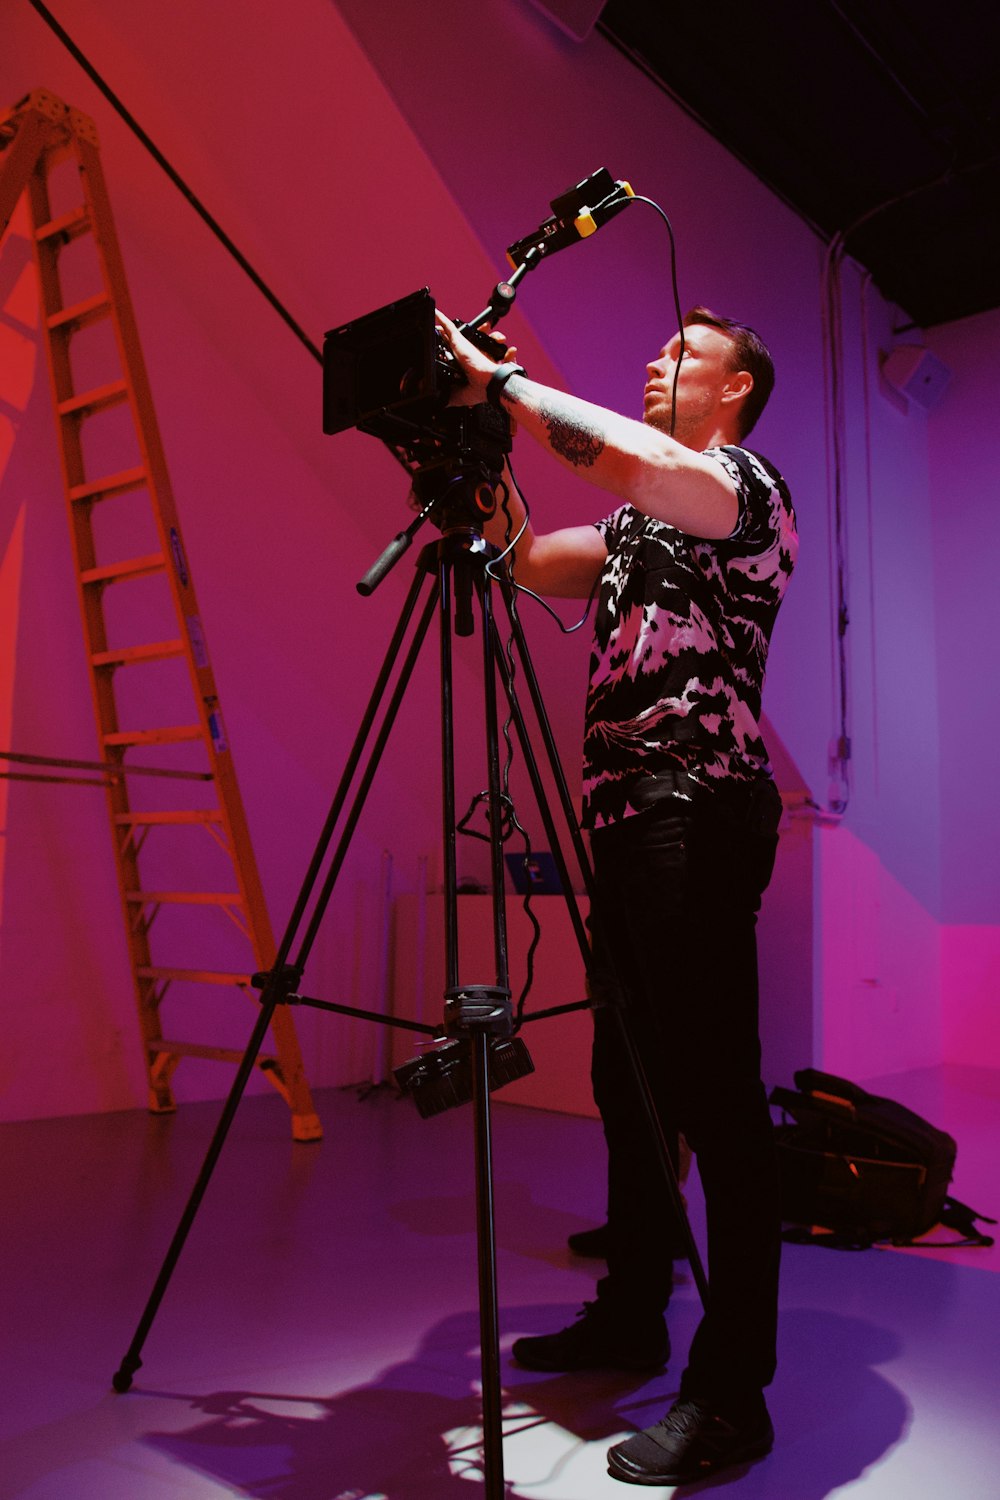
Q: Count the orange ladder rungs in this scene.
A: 11